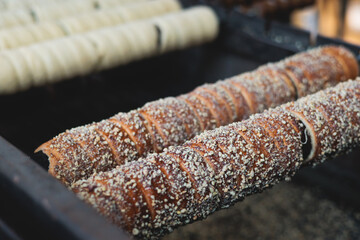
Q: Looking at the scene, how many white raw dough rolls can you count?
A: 3